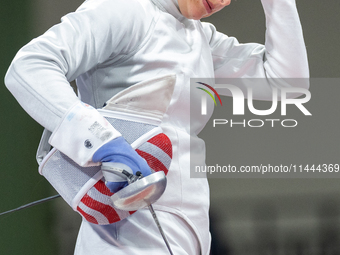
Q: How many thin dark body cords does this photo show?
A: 1